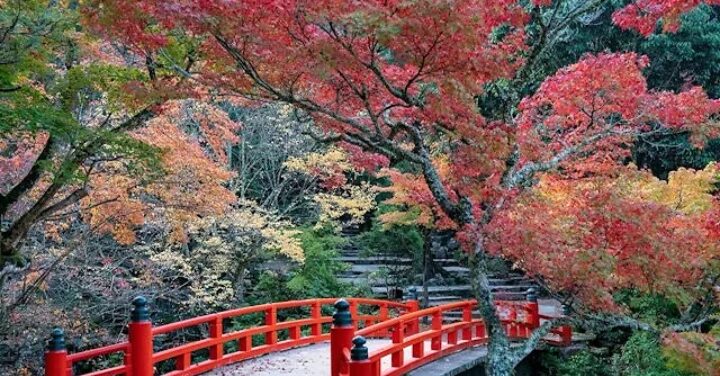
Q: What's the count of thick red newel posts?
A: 7